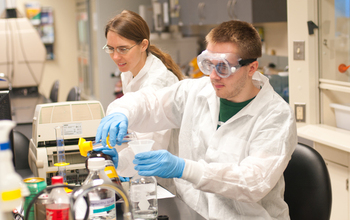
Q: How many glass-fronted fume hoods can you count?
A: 1